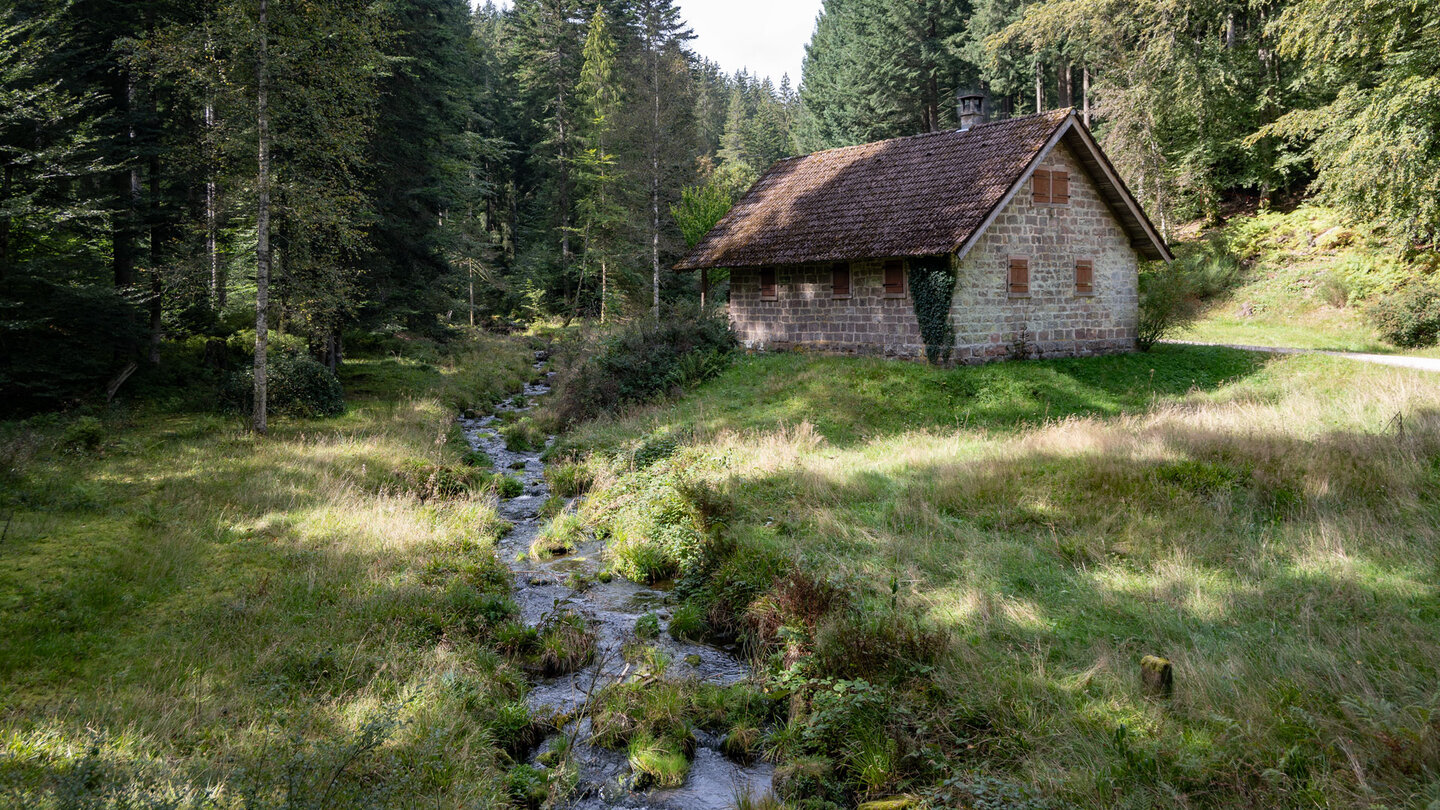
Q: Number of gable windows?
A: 1